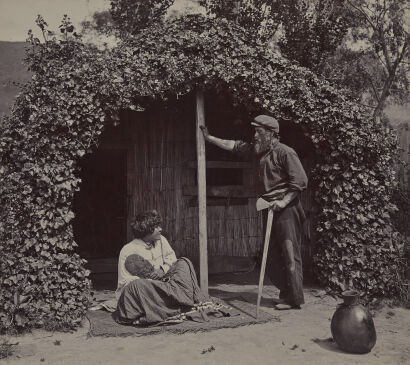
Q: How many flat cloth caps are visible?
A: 1